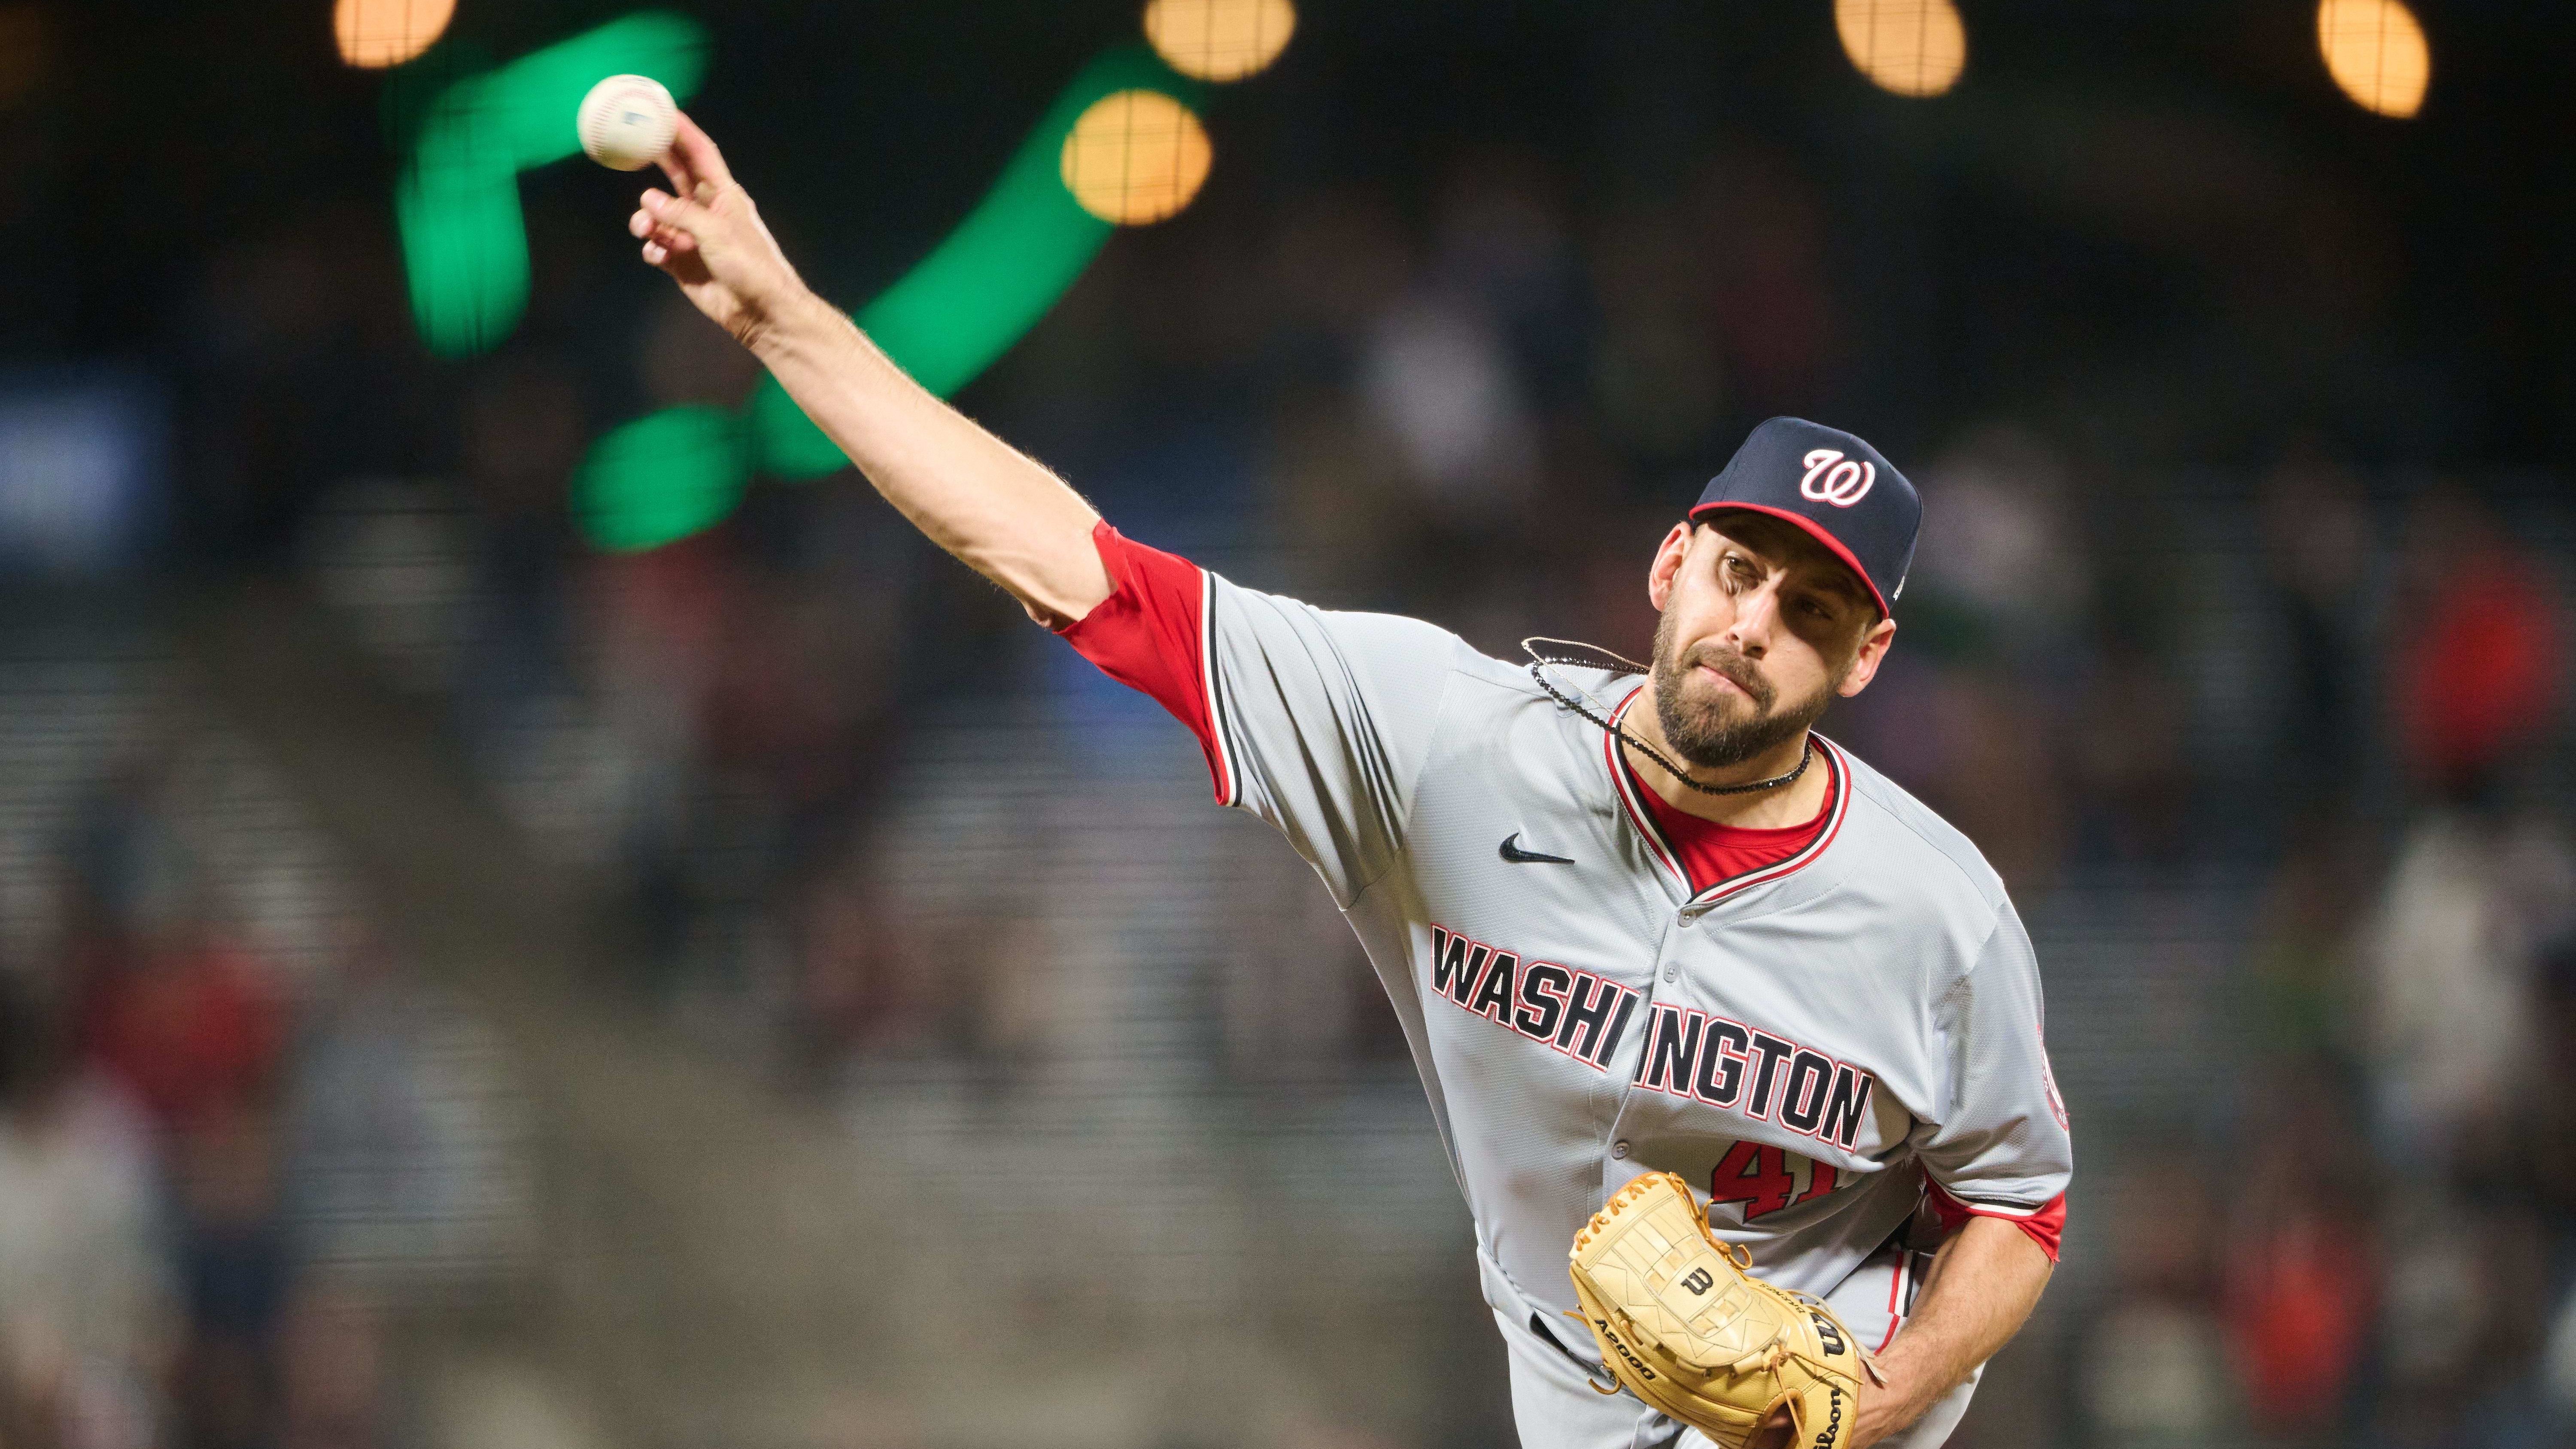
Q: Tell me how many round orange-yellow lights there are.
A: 5